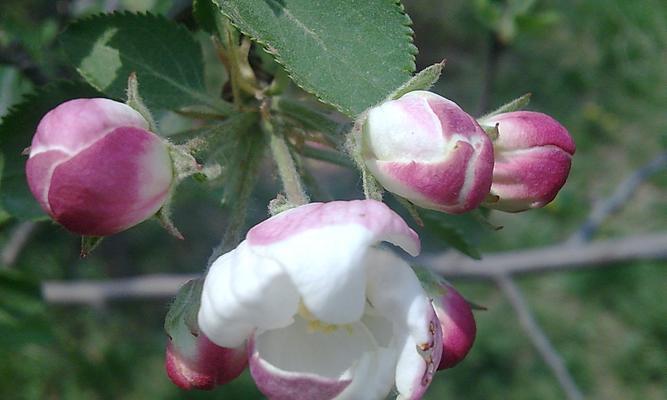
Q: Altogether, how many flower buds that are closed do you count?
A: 5